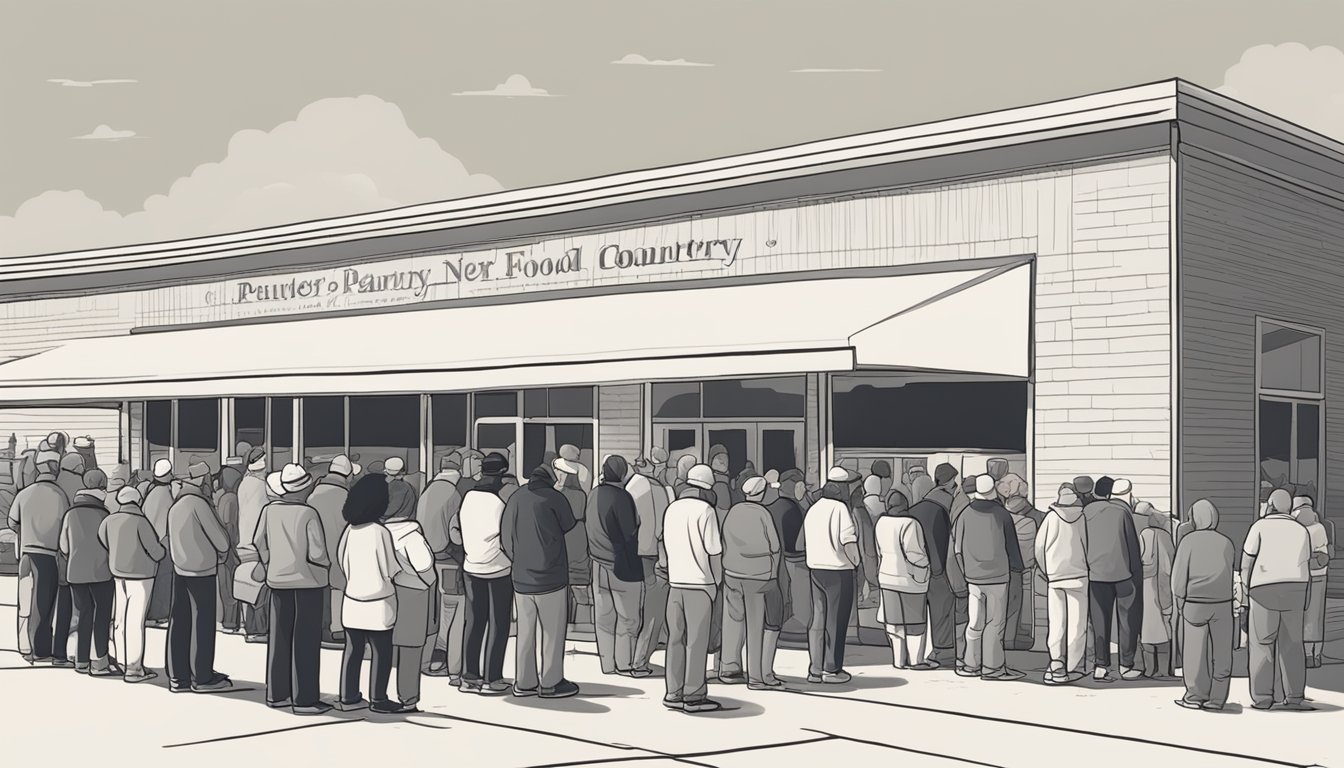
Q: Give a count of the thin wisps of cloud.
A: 5